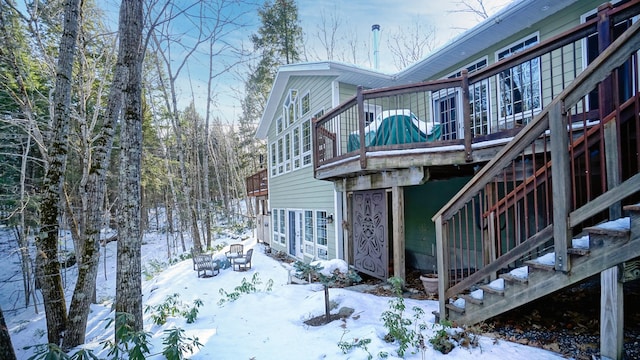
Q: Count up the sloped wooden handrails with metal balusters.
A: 2